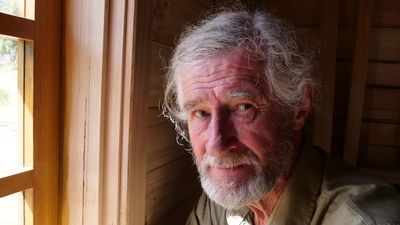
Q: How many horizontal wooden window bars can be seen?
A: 2